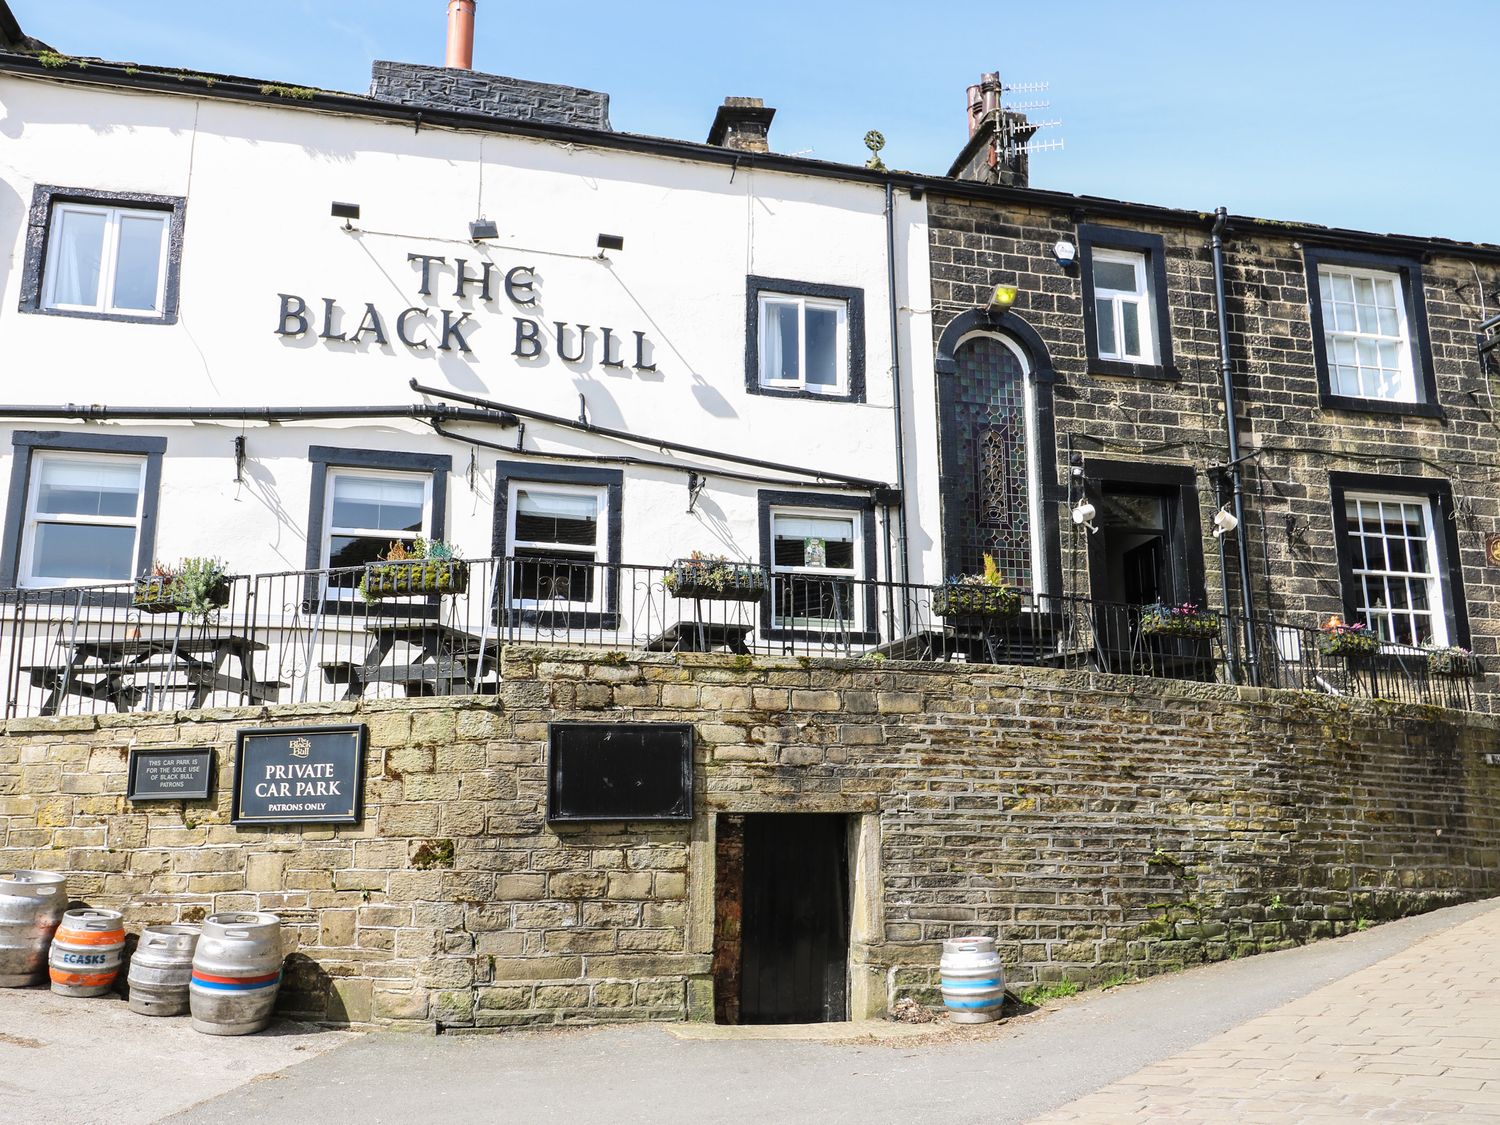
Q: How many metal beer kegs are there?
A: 5